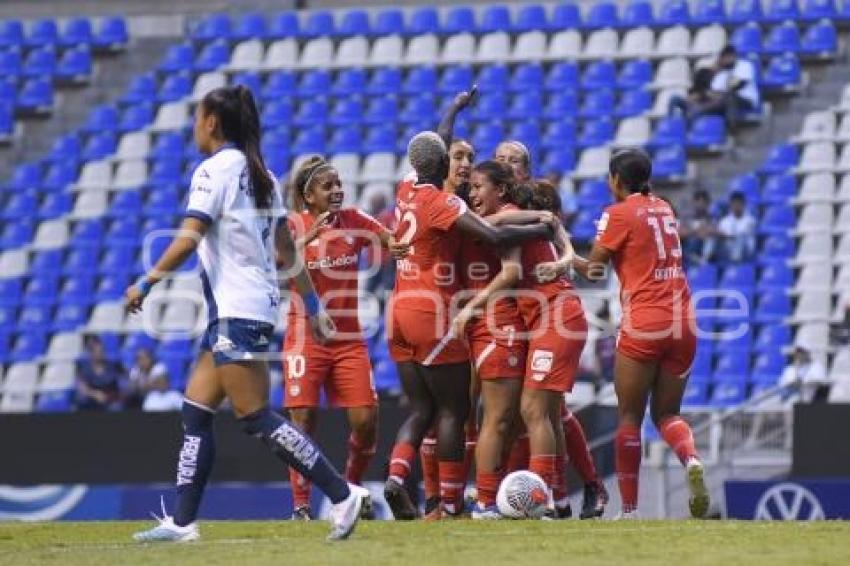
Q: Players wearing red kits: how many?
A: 7